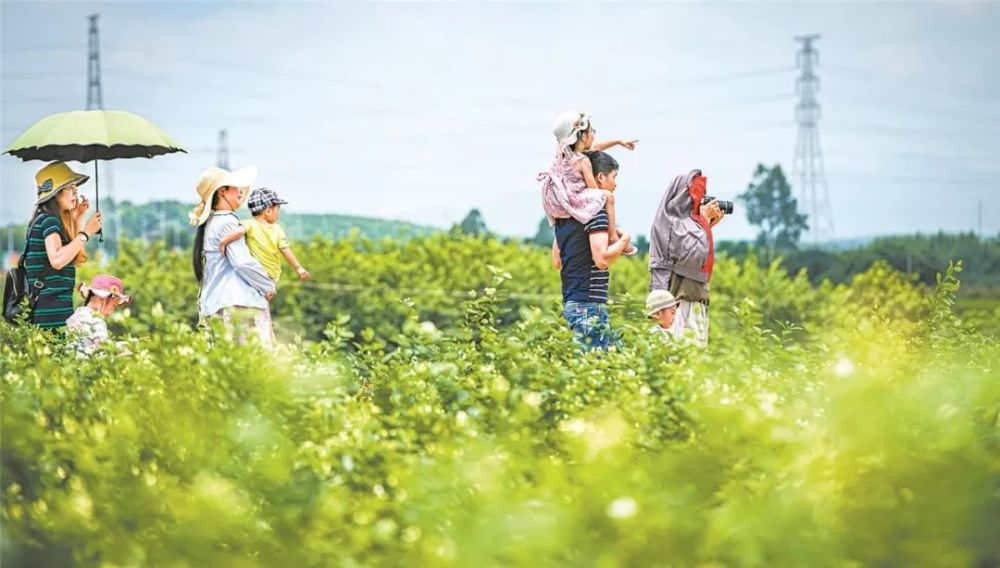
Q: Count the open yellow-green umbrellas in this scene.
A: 1